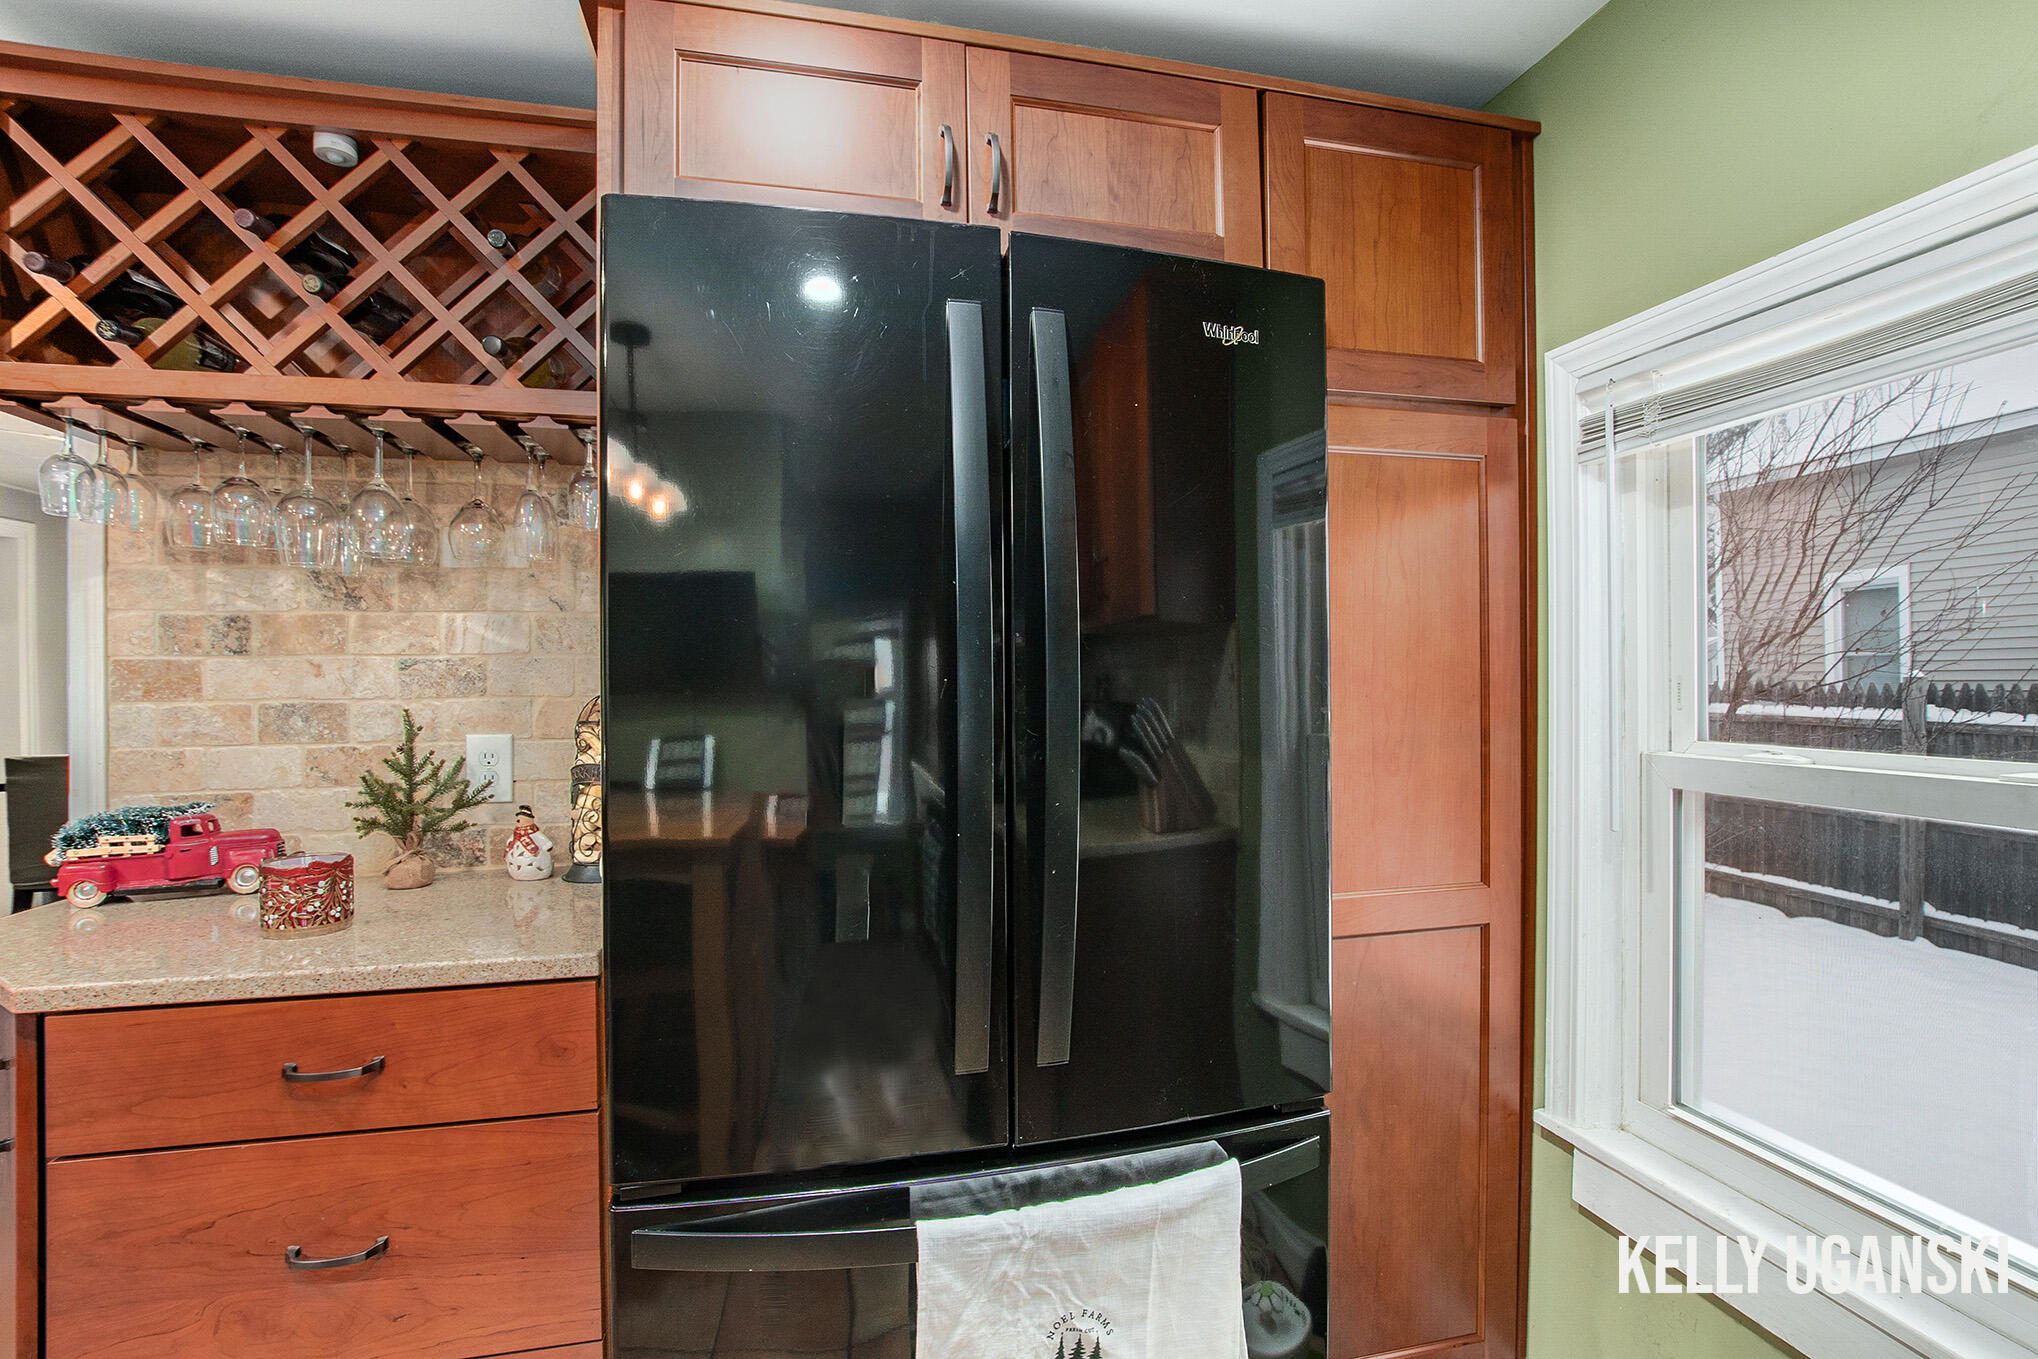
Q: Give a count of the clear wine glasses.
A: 14